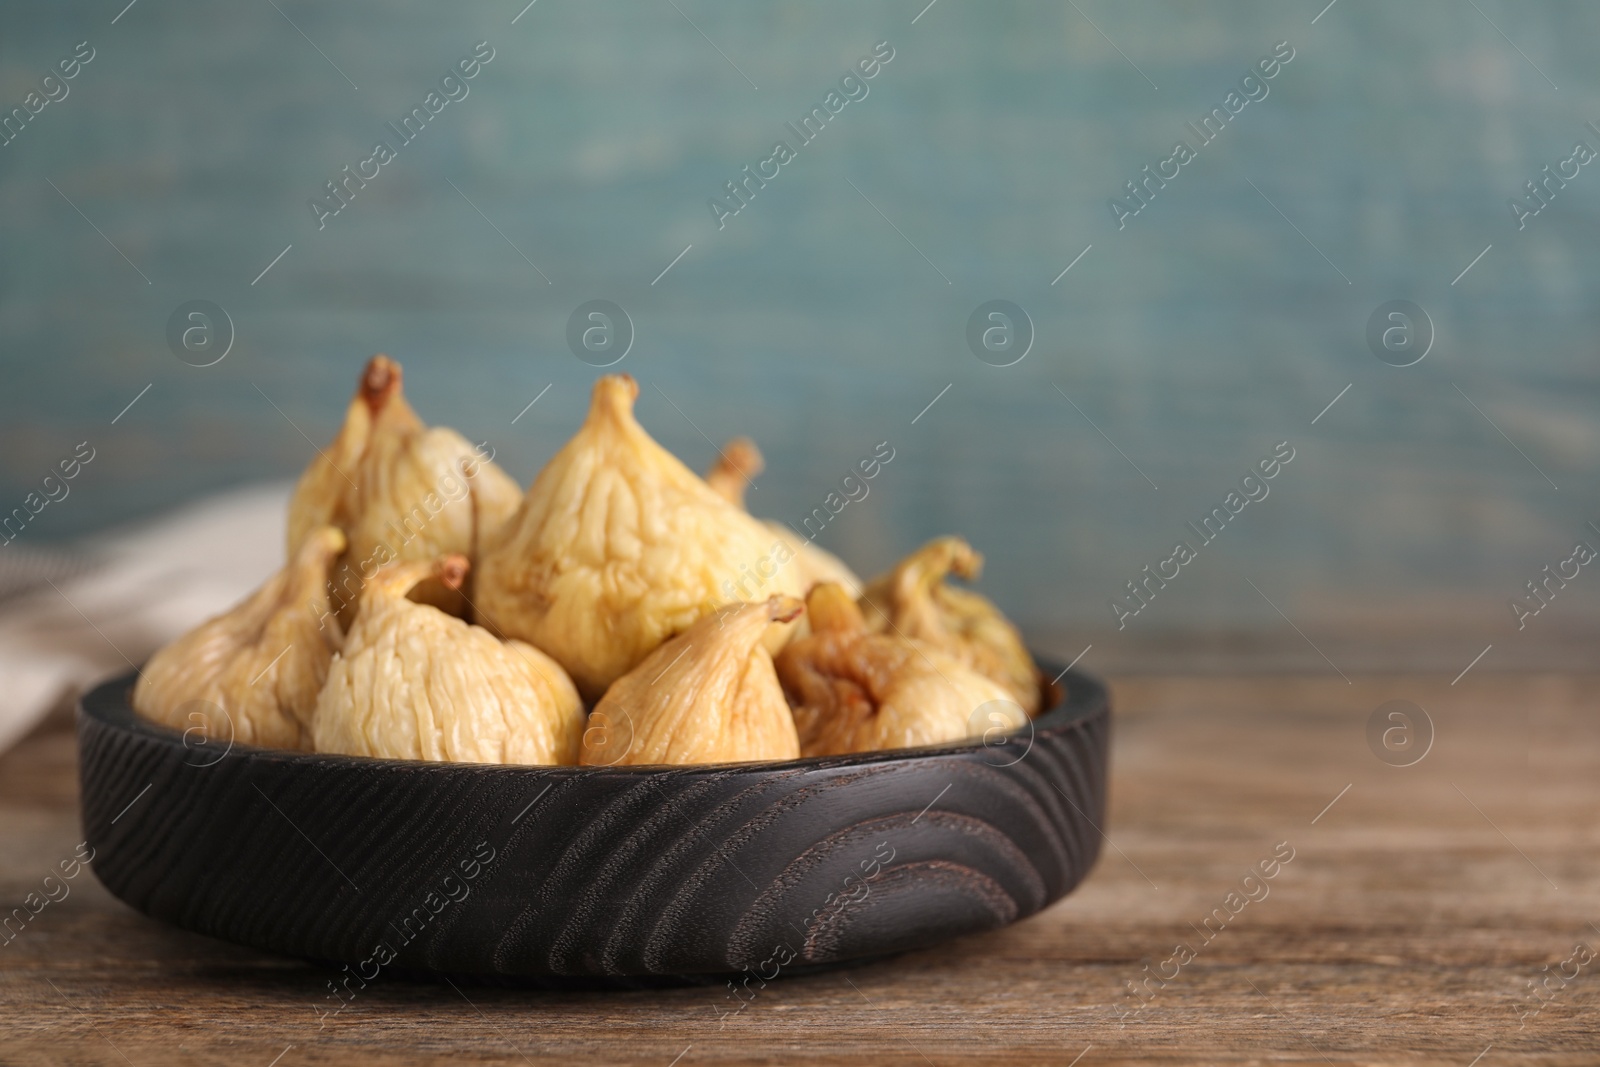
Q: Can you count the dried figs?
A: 8